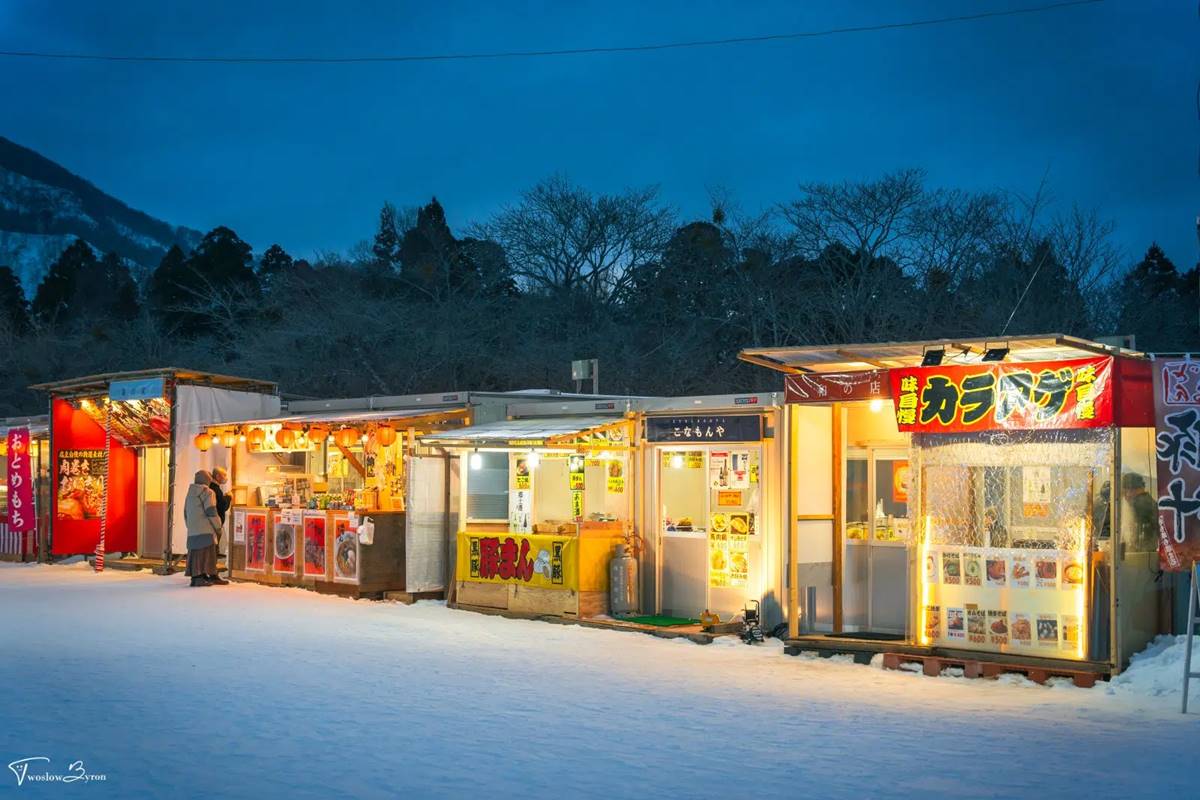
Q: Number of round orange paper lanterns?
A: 7